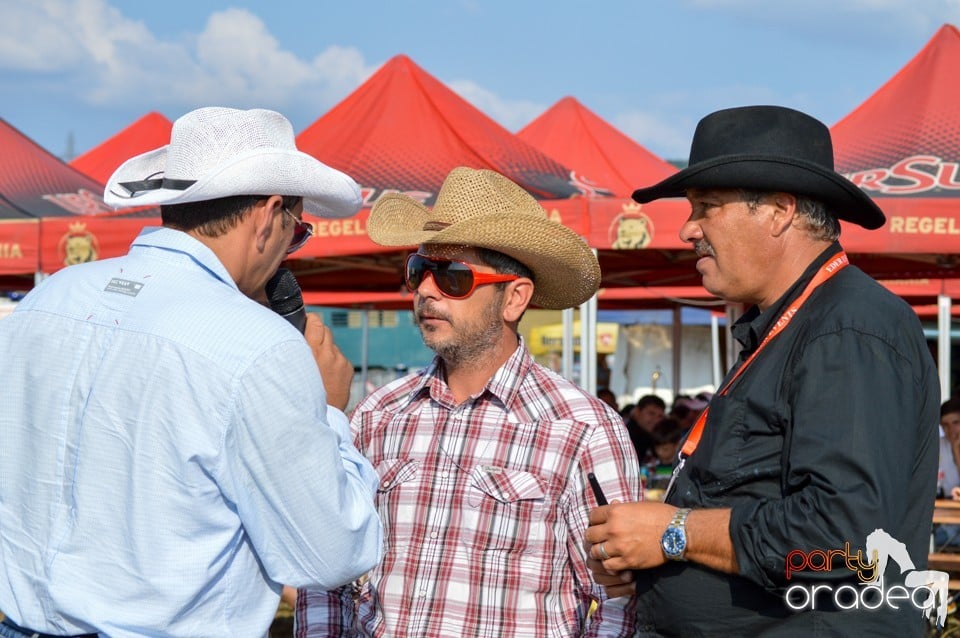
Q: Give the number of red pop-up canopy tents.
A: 5